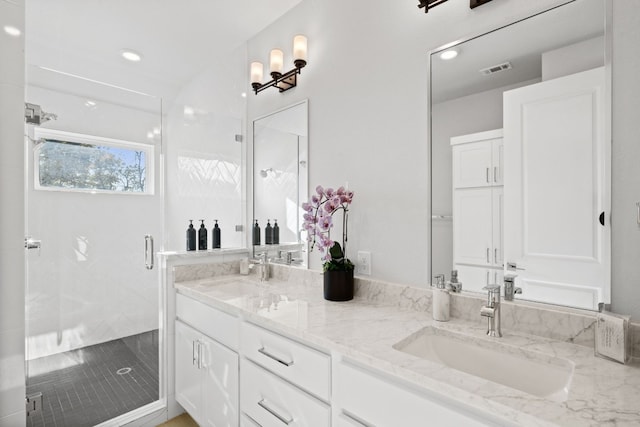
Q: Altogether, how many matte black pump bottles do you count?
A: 3